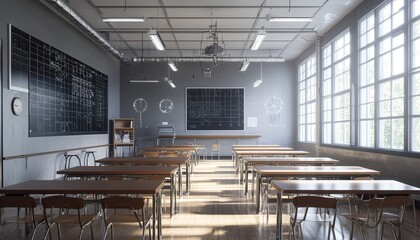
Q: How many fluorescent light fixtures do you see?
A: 9